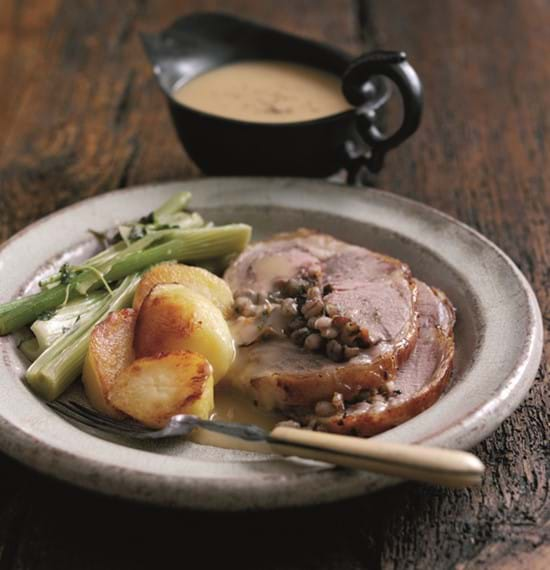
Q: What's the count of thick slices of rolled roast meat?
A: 2